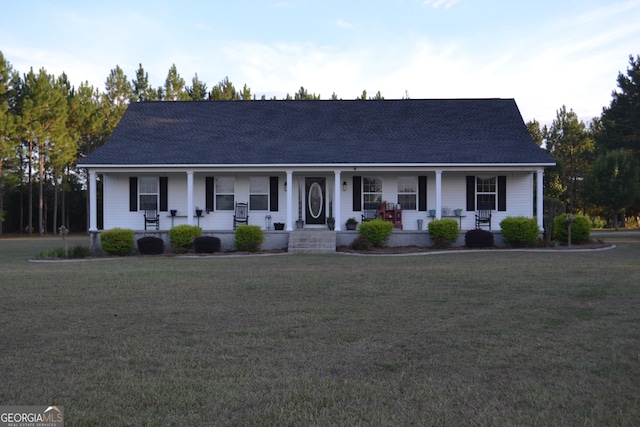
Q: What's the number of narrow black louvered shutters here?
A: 8